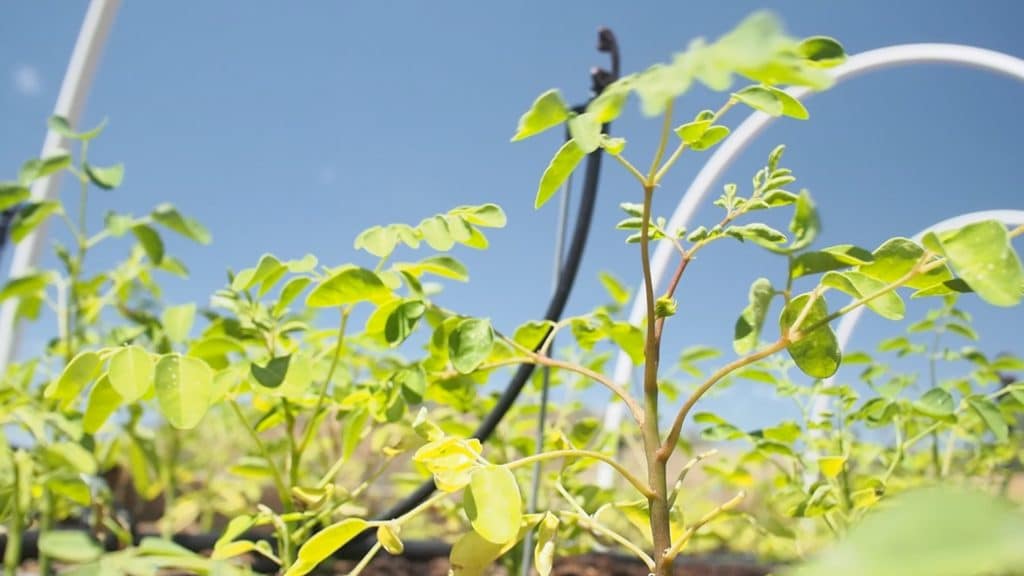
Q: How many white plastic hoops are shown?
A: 3